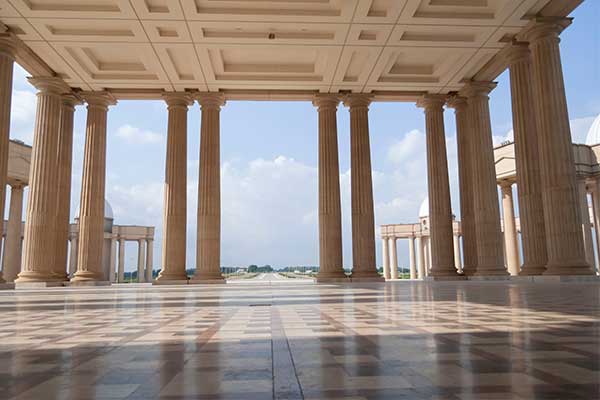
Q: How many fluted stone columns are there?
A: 13